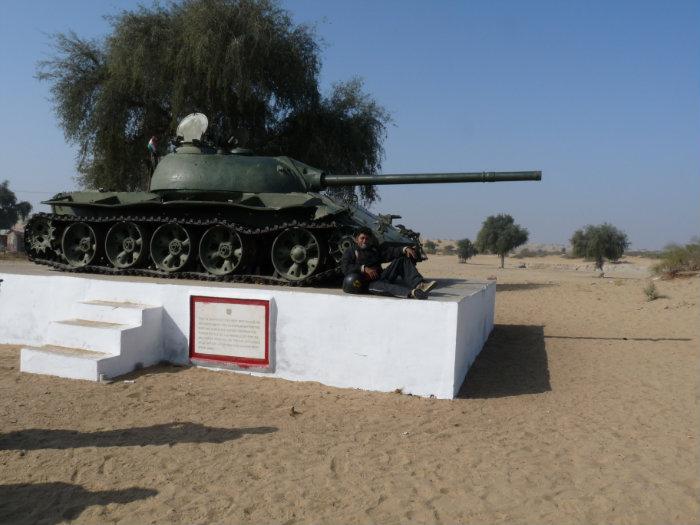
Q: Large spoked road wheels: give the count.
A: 5